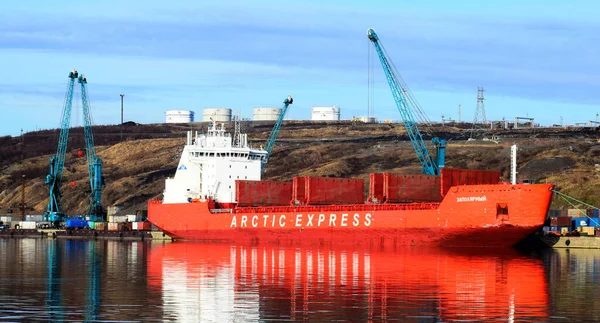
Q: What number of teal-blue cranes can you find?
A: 4